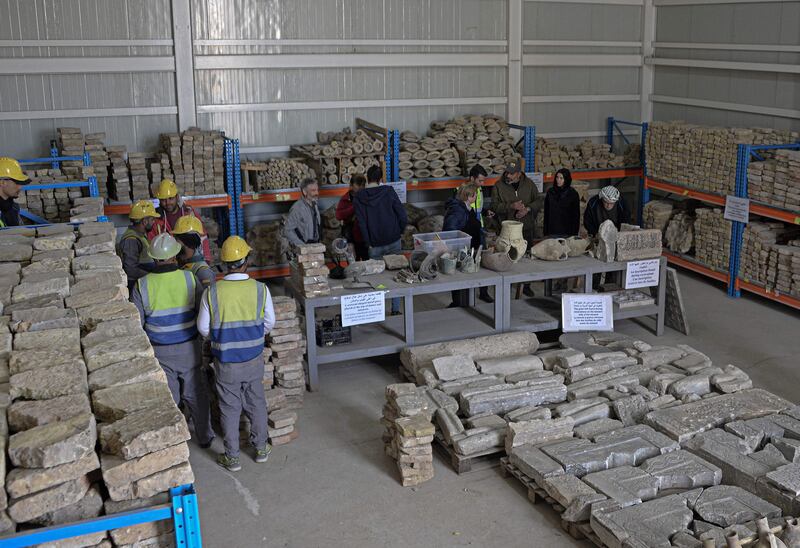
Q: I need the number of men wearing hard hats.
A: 6